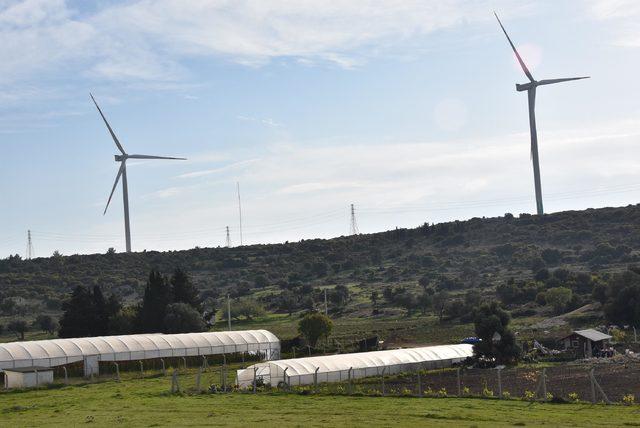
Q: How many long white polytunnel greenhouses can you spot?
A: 2